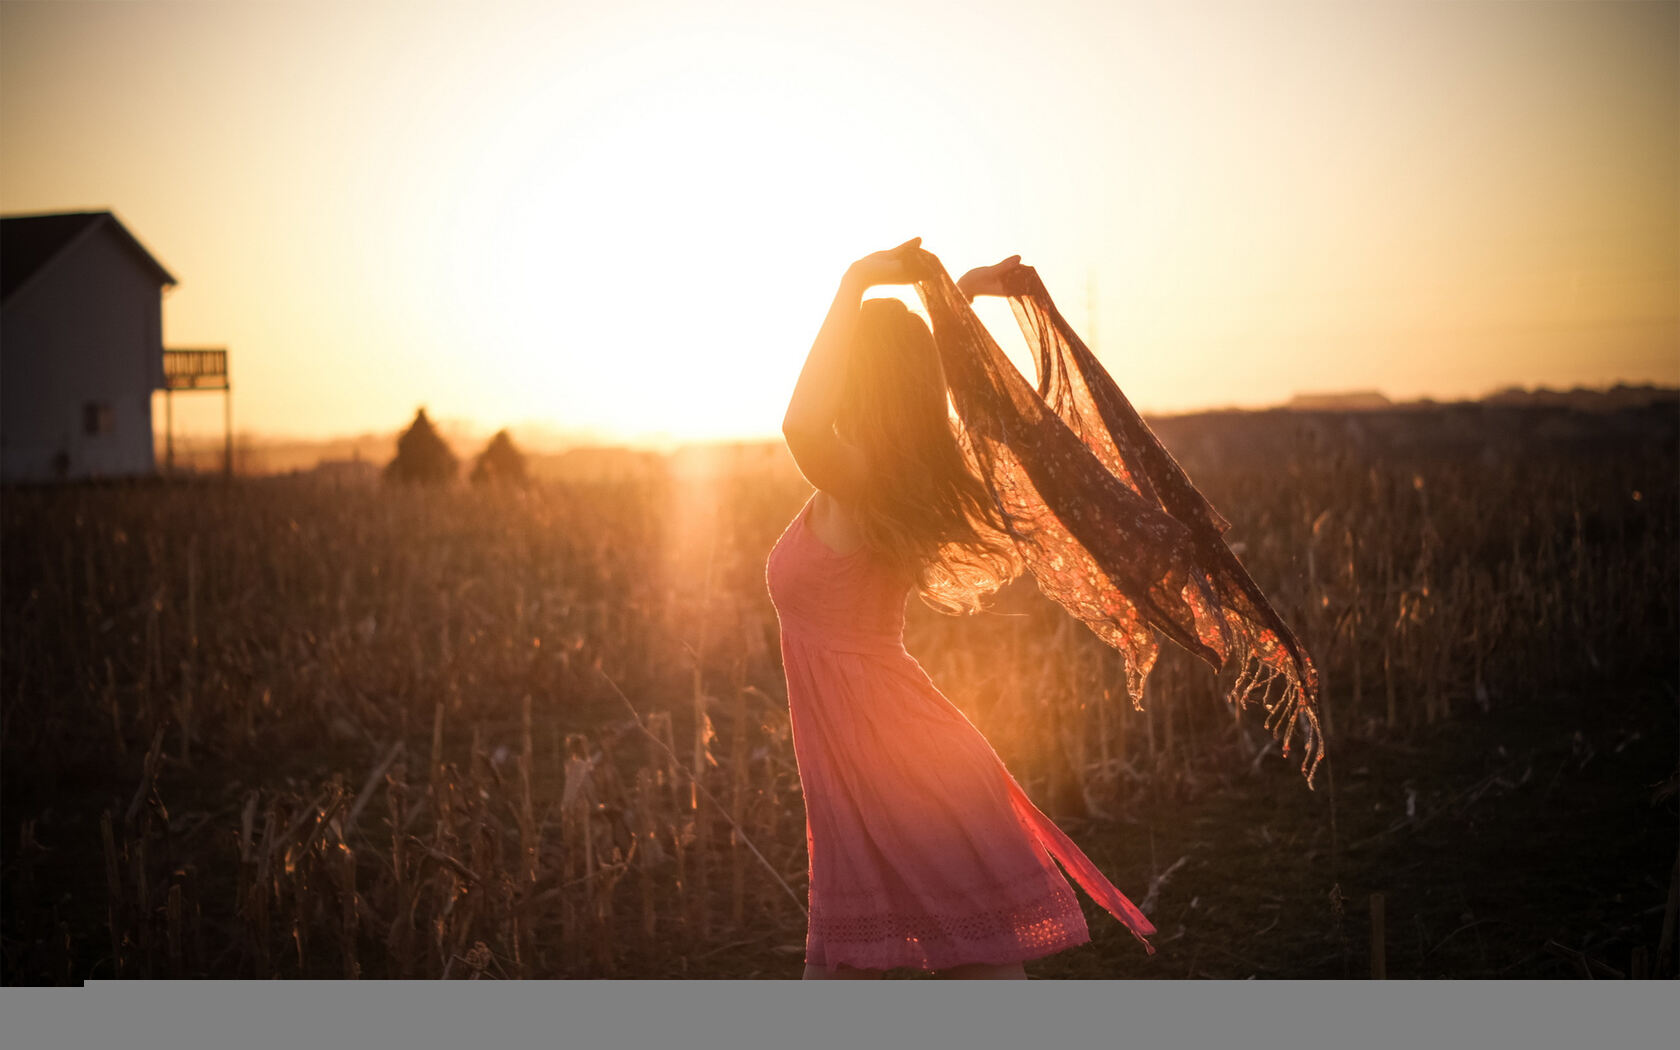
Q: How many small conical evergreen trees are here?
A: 2